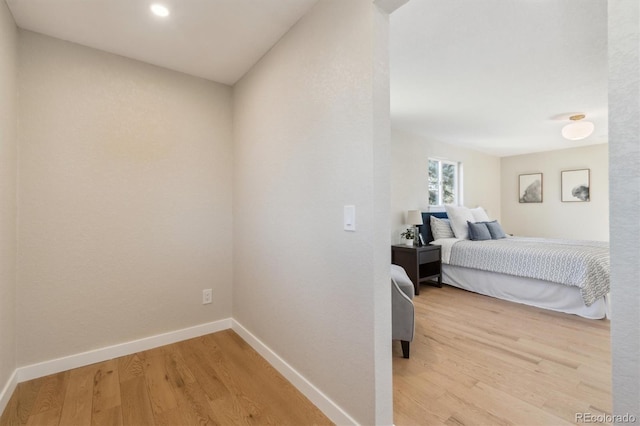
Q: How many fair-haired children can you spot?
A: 0